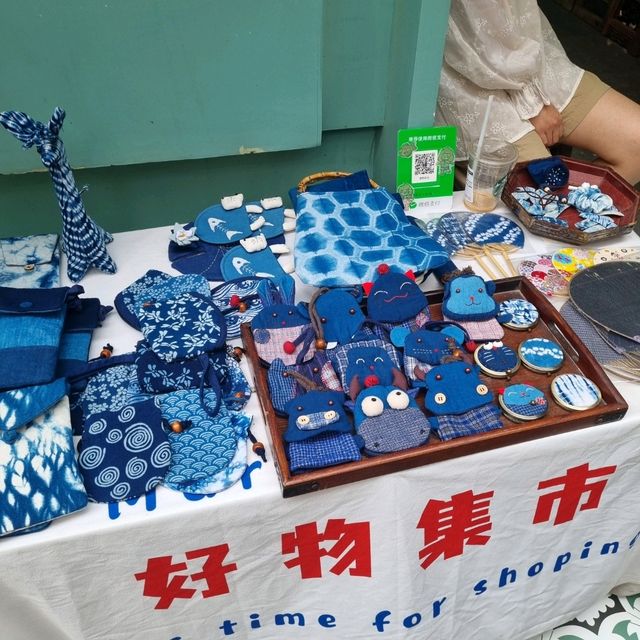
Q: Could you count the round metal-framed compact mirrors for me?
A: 5